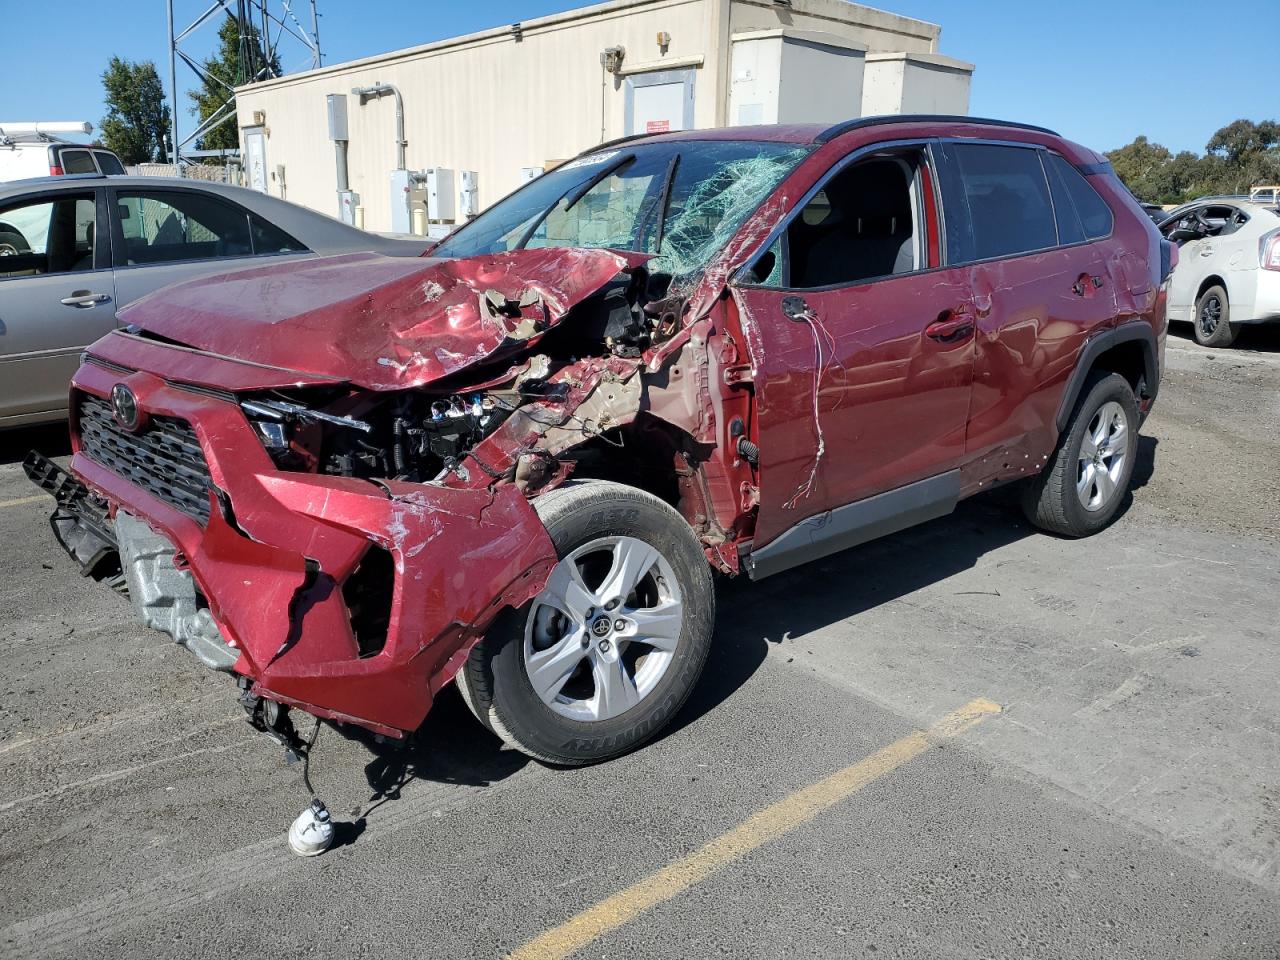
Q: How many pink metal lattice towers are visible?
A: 0